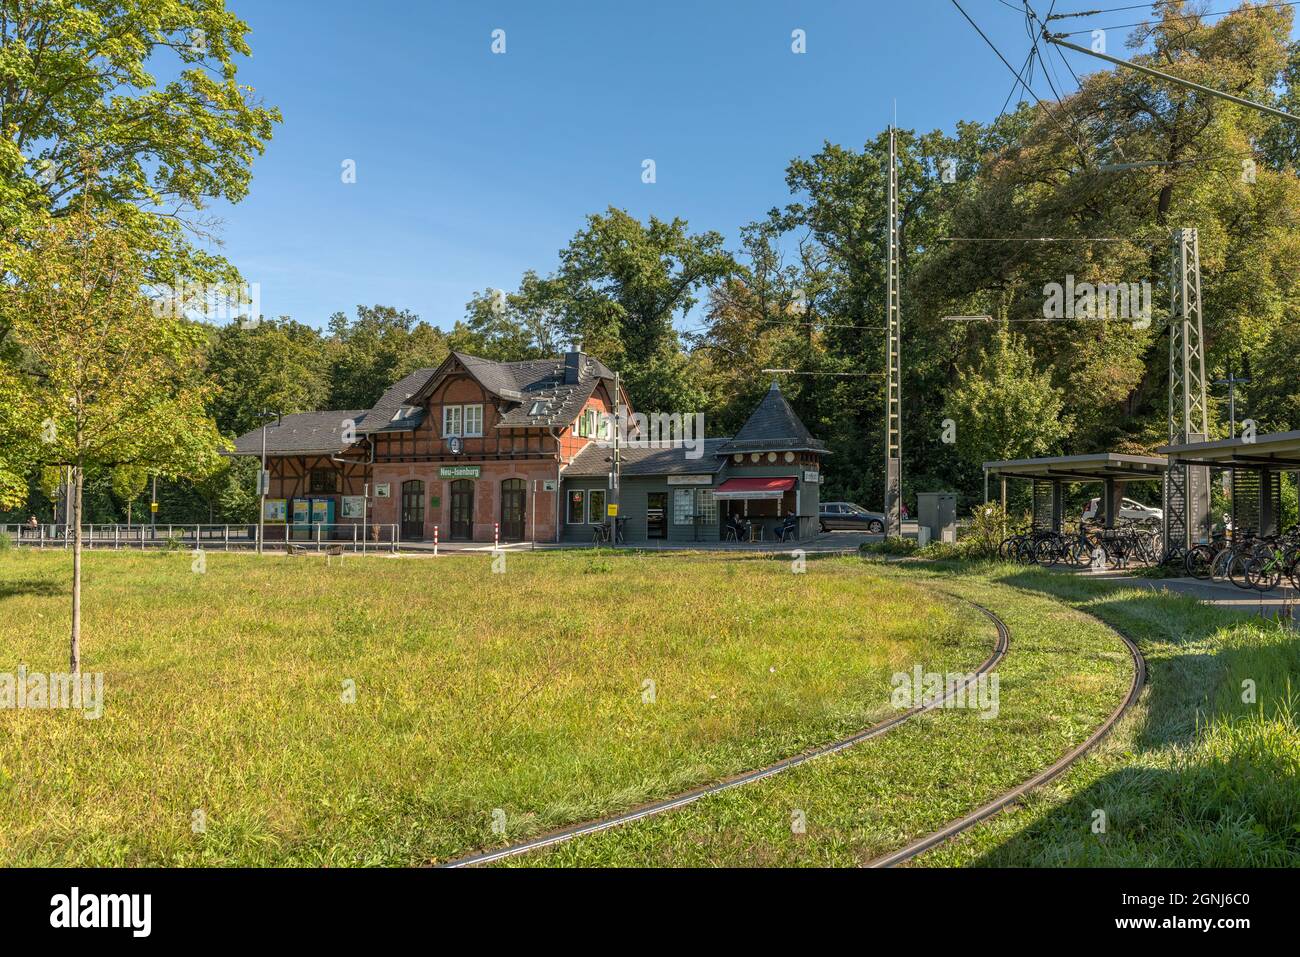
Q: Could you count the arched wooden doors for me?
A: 3